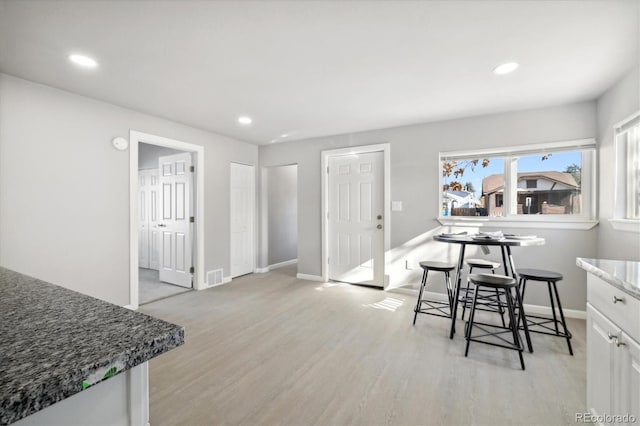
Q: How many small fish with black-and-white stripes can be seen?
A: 0